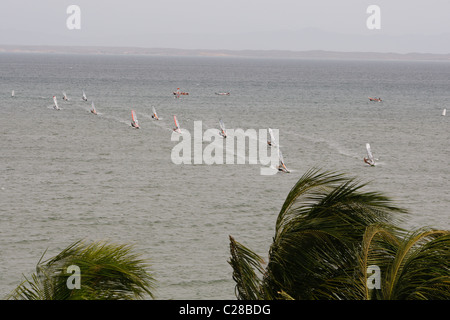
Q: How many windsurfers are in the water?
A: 11